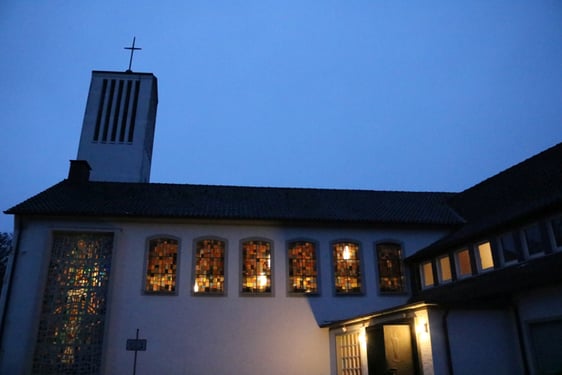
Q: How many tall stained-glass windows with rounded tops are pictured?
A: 6